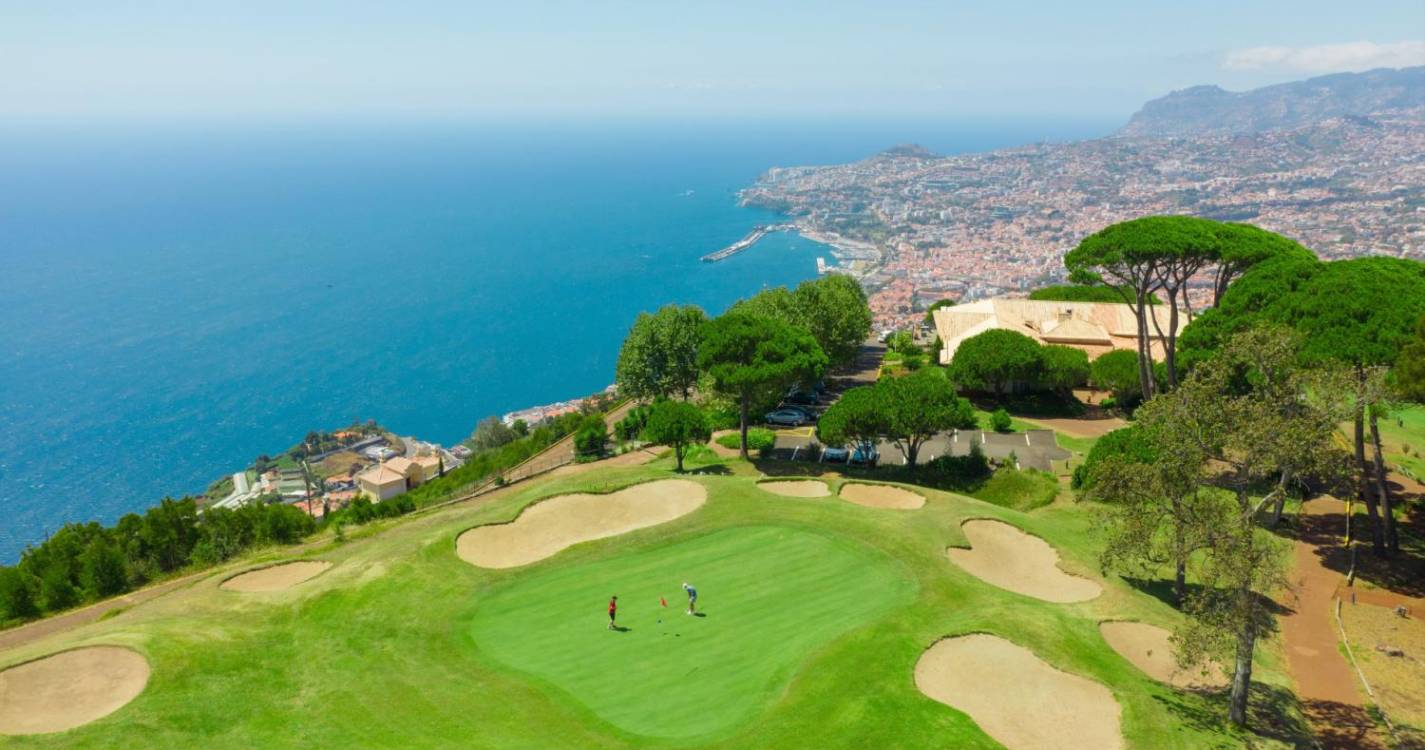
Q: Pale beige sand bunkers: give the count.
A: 8